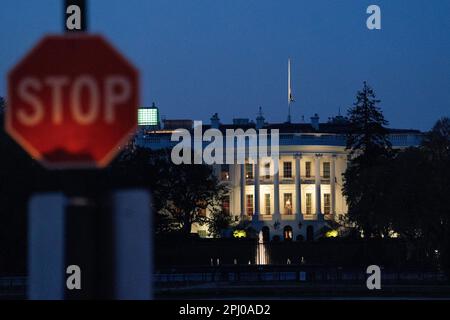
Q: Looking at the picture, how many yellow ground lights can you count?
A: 2